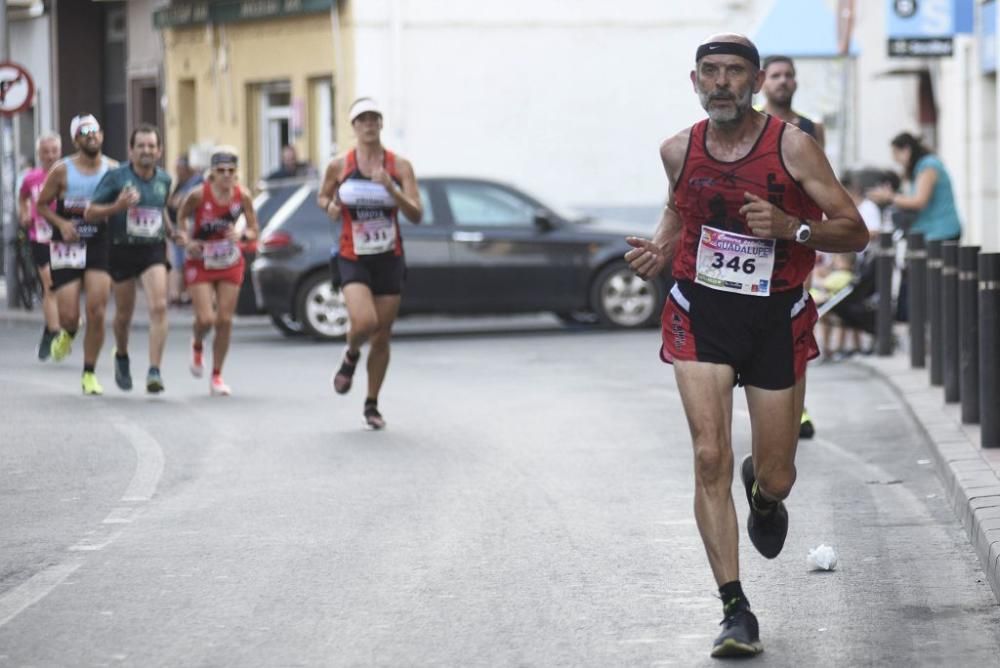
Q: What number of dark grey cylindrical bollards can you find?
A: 6